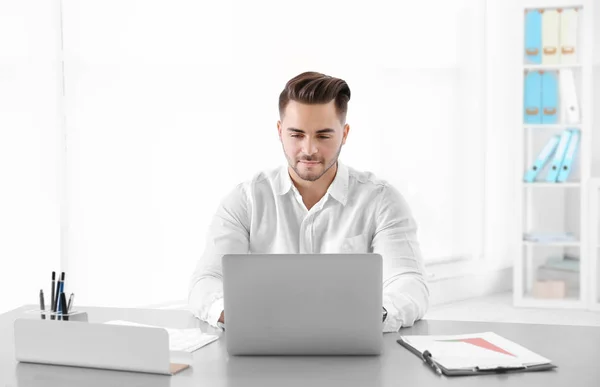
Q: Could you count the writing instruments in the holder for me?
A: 6